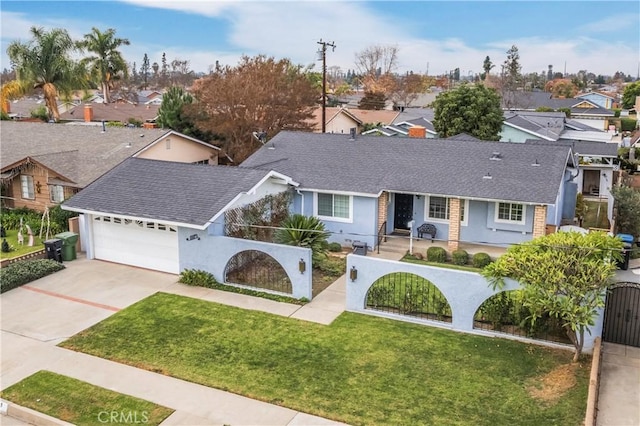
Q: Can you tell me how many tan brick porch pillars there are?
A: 3